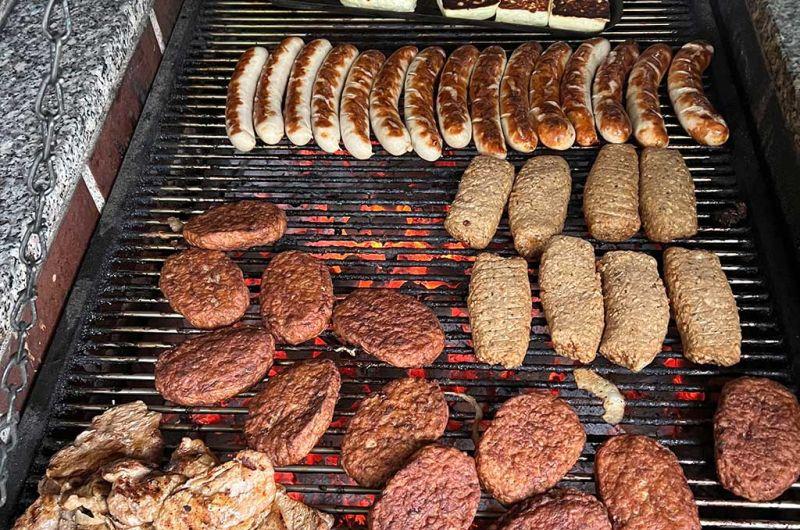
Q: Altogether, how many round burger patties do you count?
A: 12